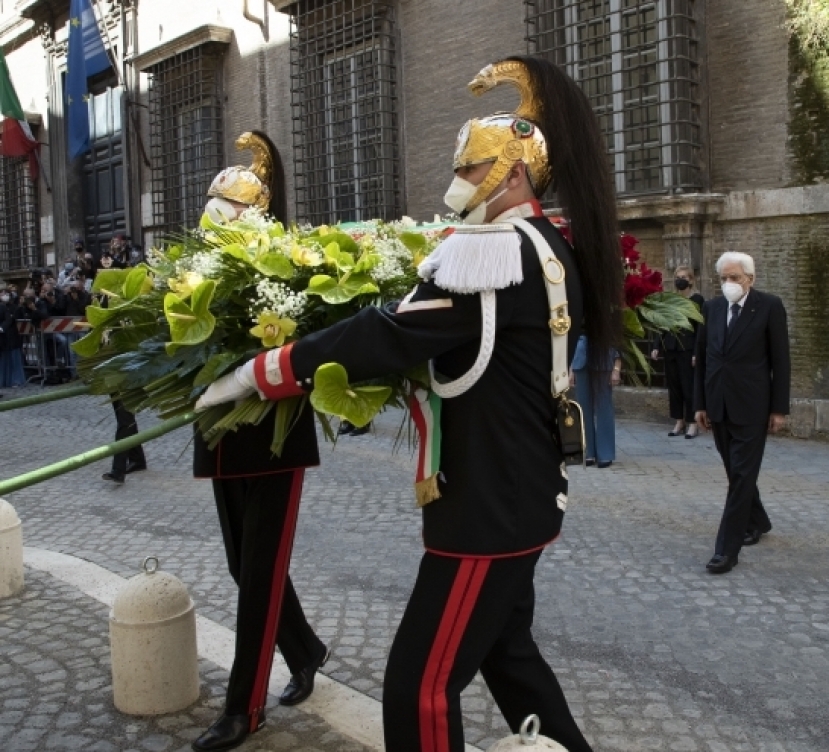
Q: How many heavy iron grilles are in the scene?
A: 4